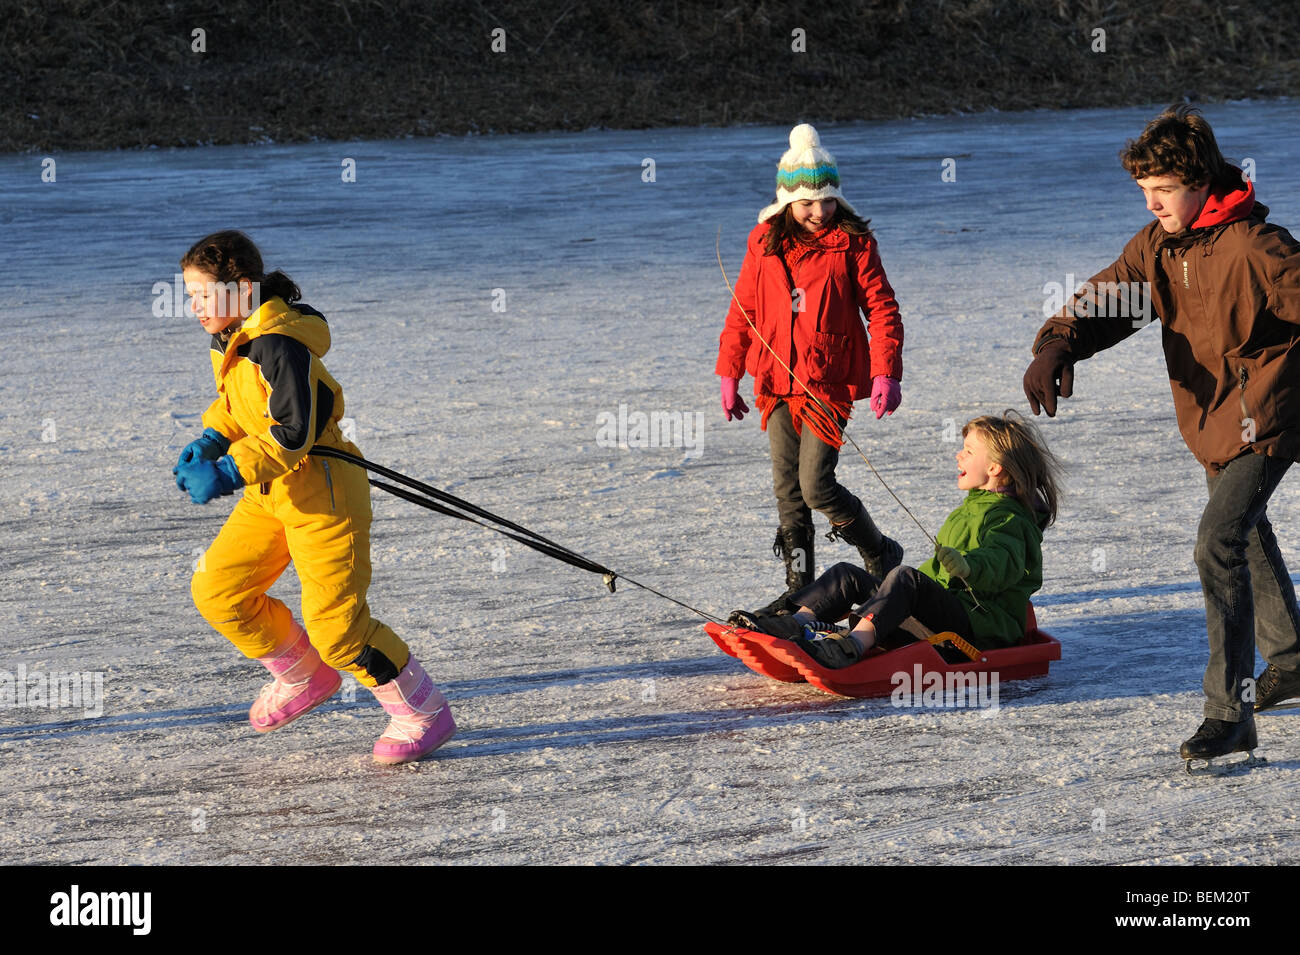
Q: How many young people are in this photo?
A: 4